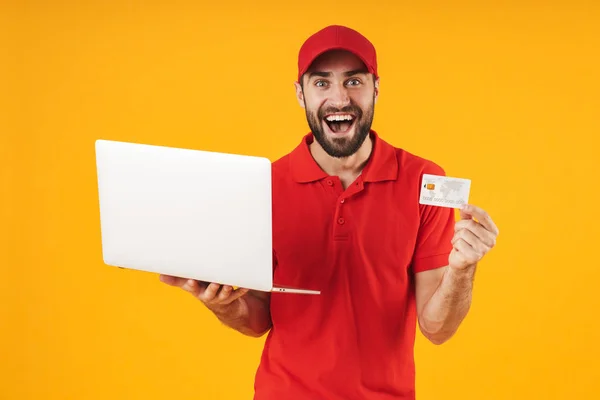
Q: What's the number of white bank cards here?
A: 1